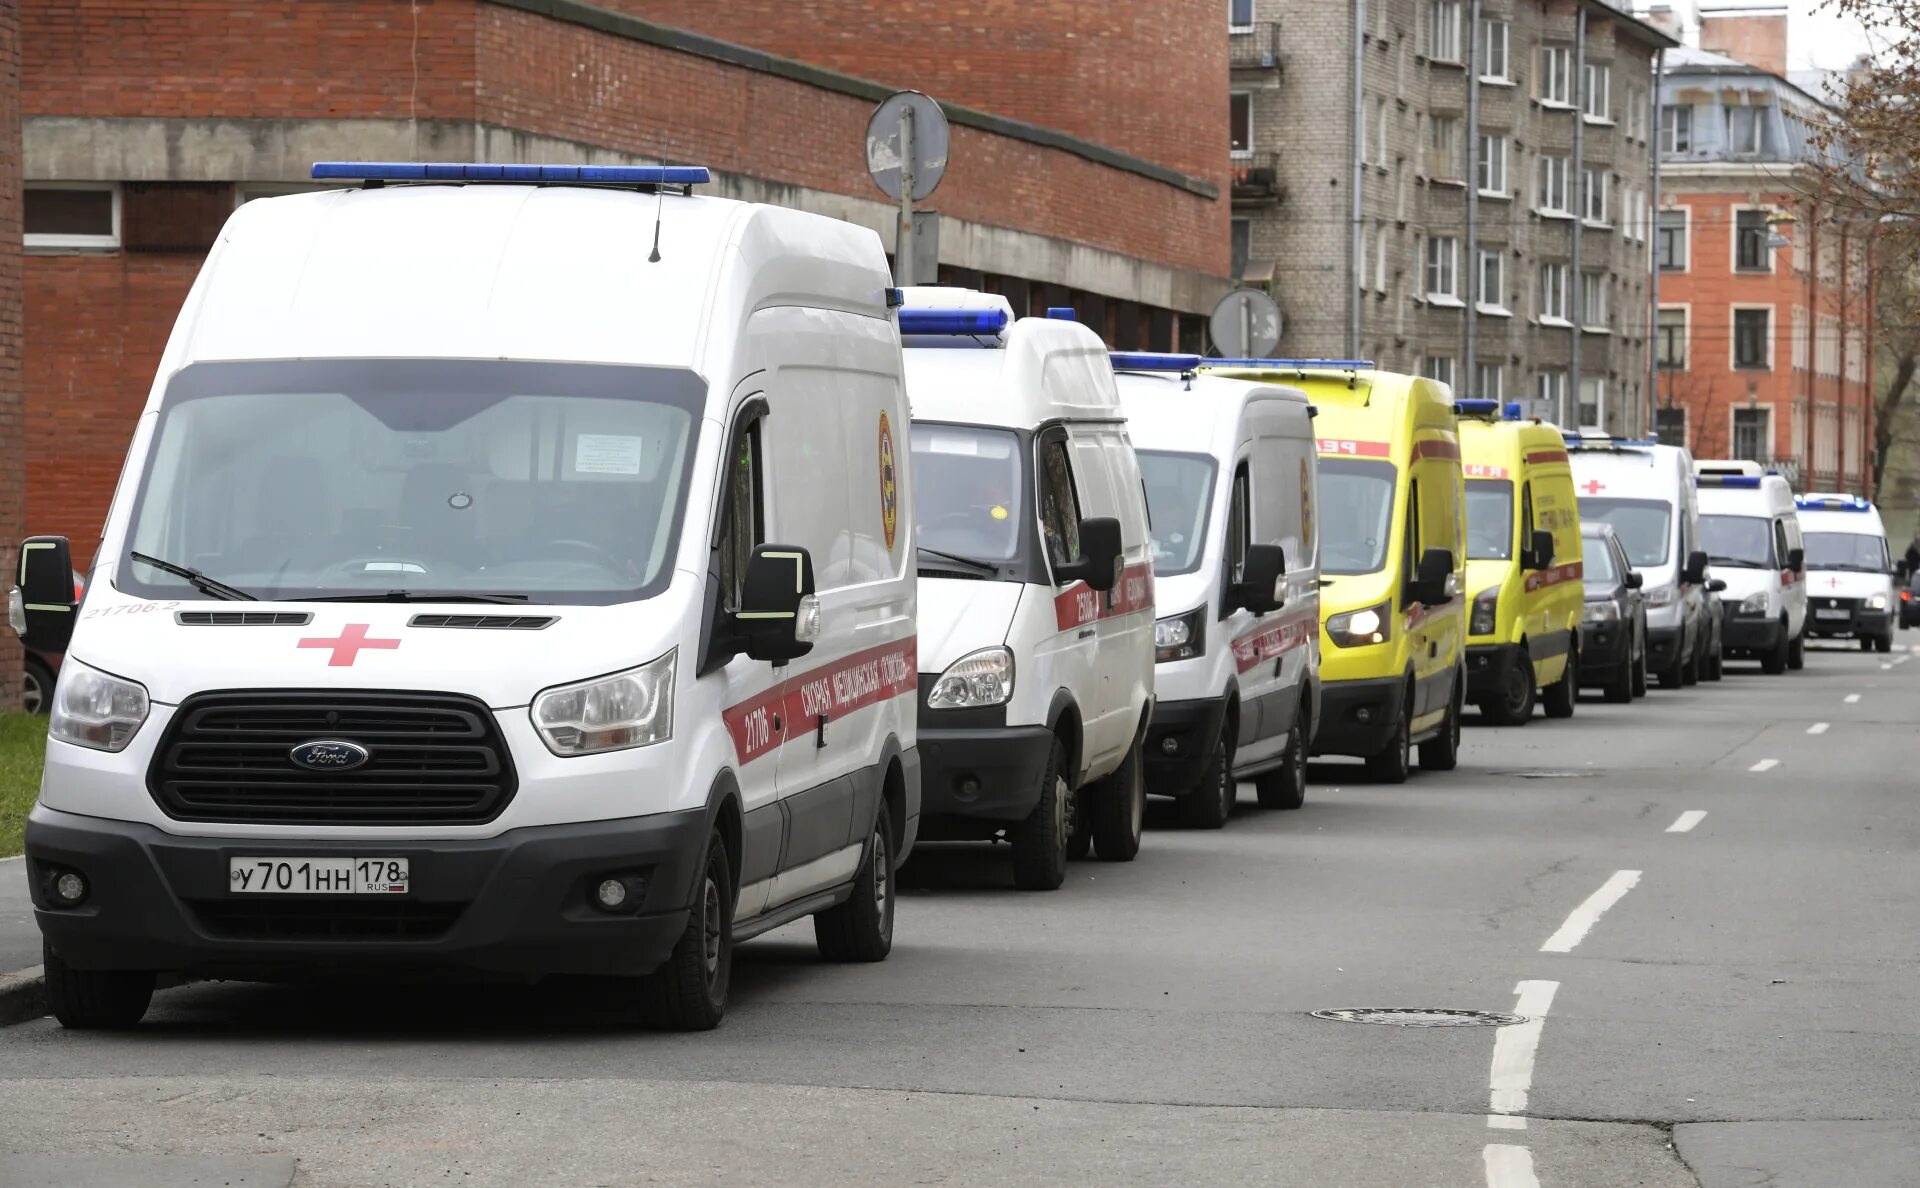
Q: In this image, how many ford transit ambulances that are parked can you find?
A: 4